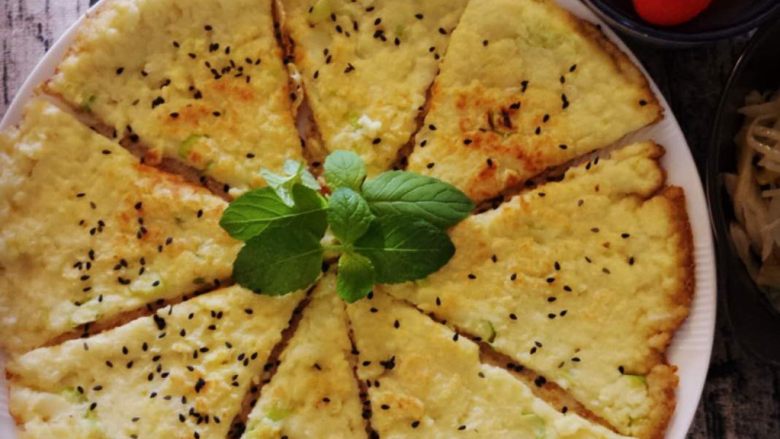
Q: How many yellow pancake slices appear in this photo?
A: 8